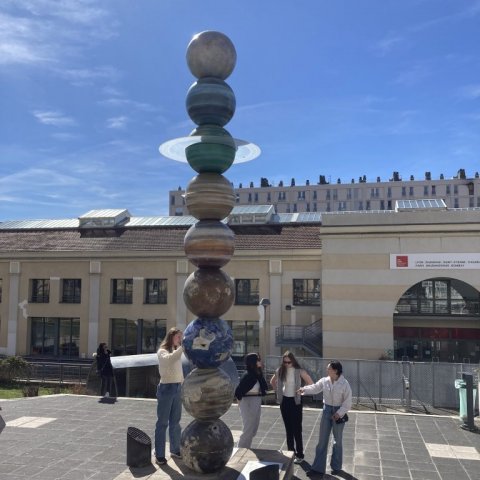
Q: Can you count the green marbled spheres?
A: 1